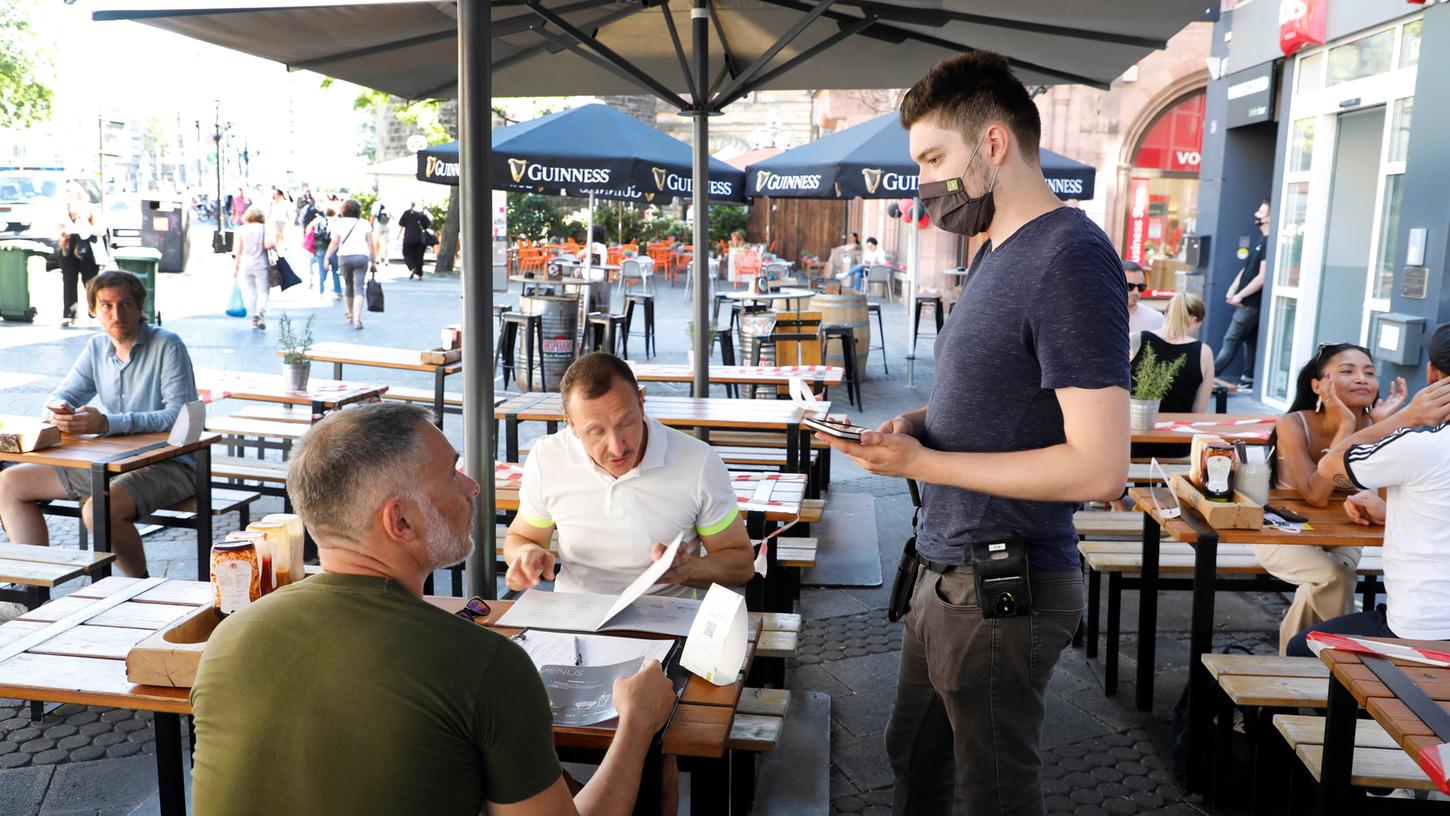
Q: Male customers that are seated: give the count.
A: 5